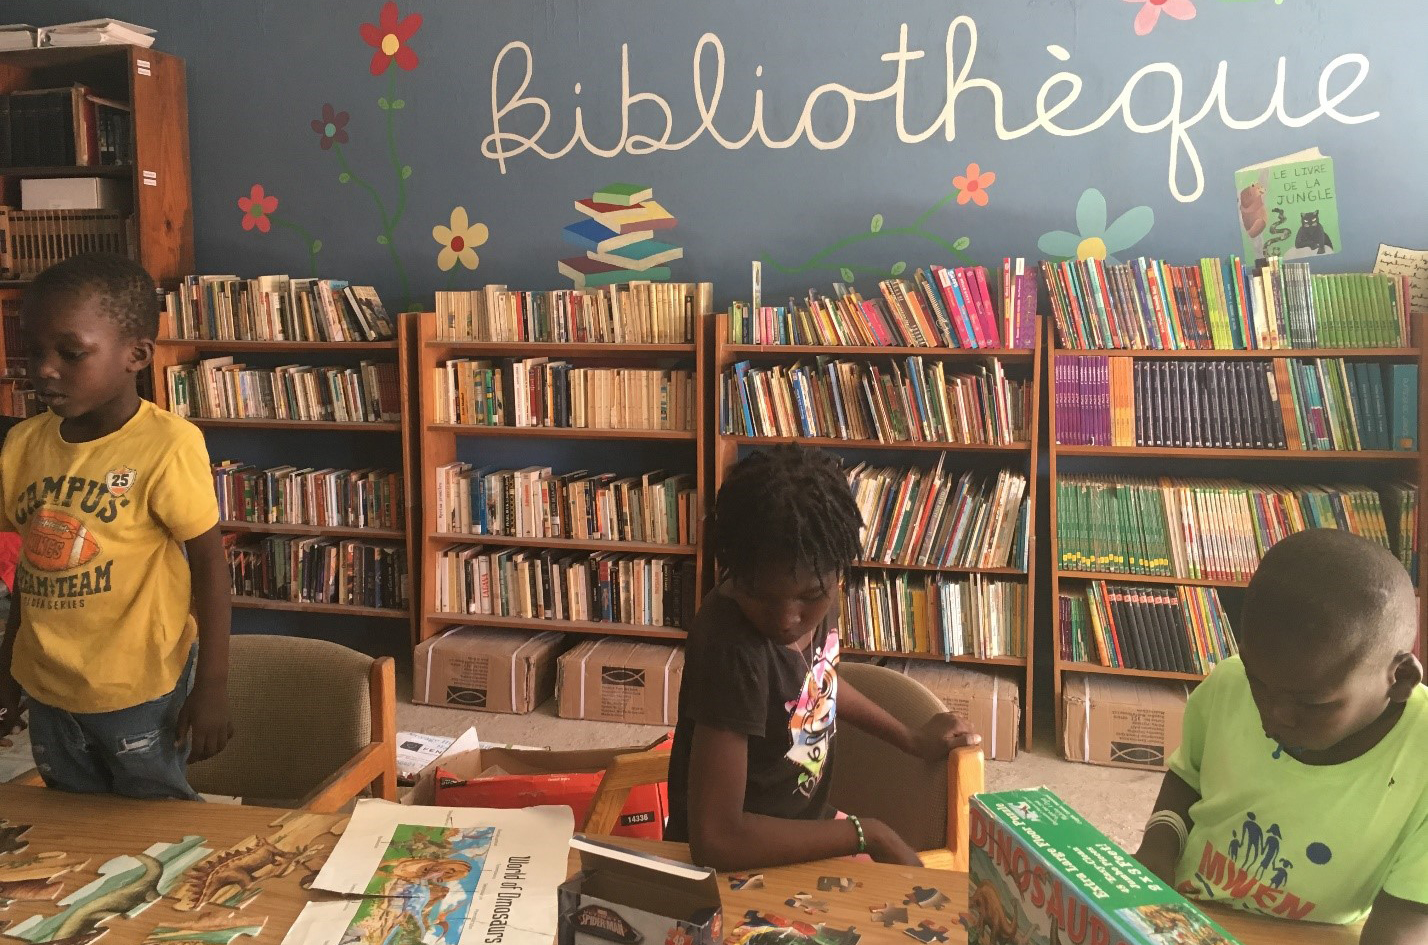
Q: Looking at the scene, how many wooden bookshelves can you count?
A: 5